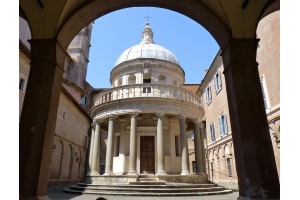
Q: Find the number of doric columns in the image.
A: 8